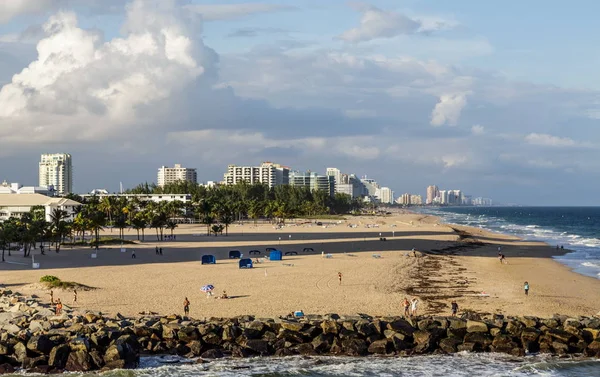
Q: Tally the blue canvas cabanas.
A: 4